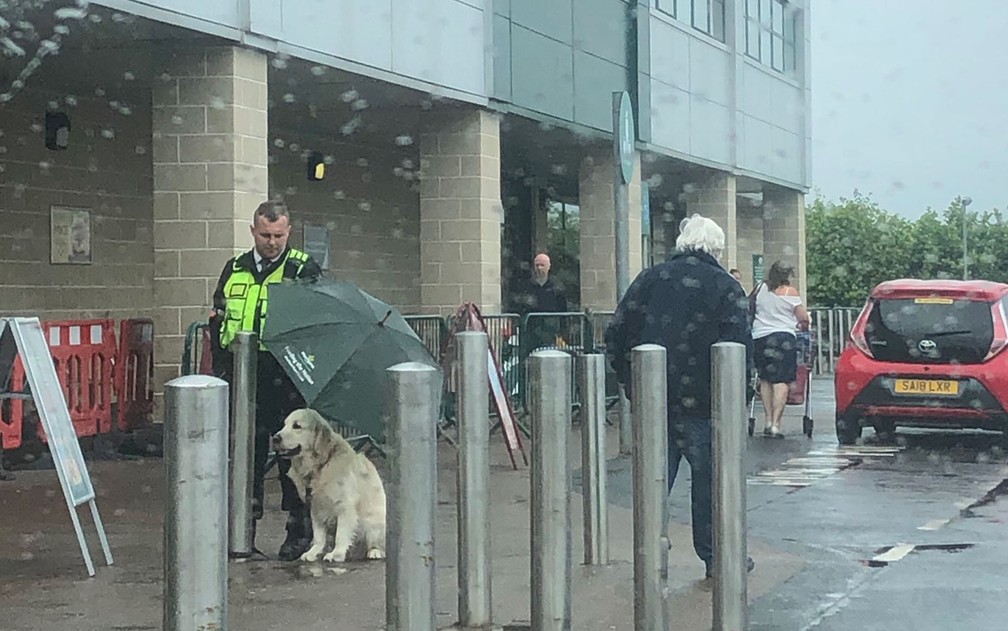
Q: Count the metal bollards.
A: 8